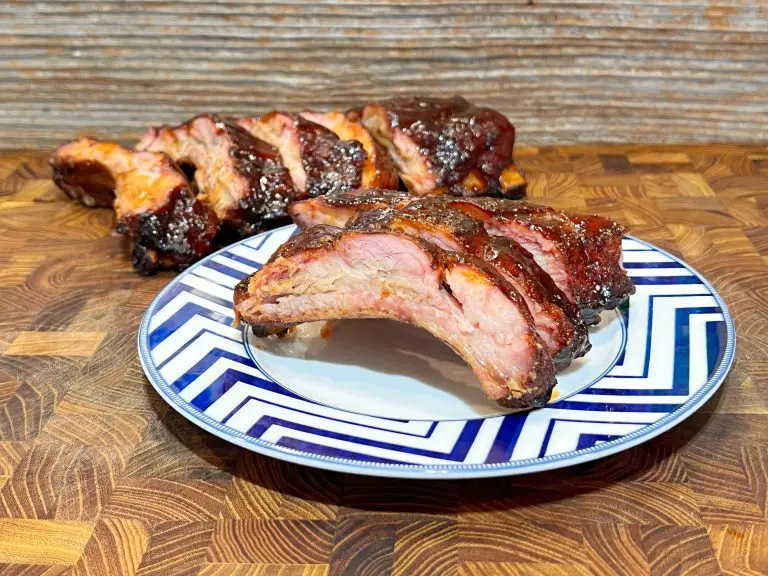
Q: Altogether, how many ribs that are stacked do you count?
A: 3